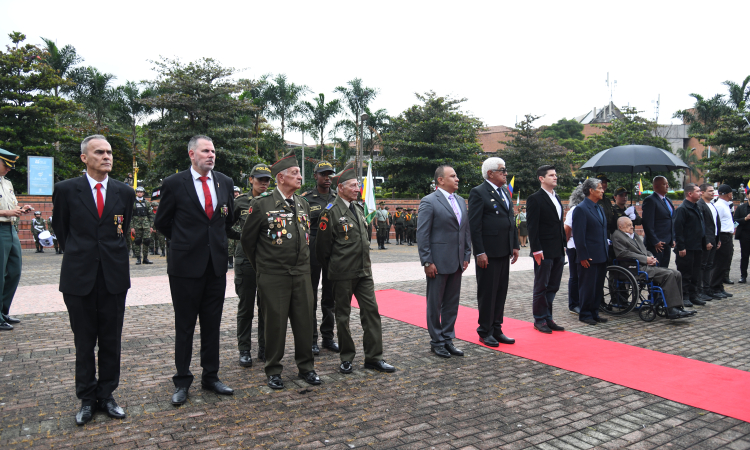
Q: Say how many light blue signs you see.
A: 1